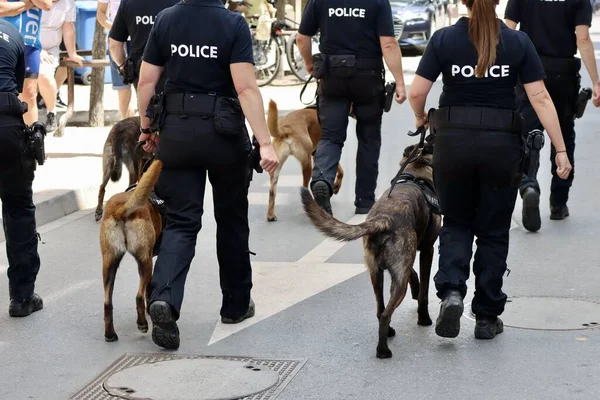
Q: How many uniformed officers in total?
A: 6